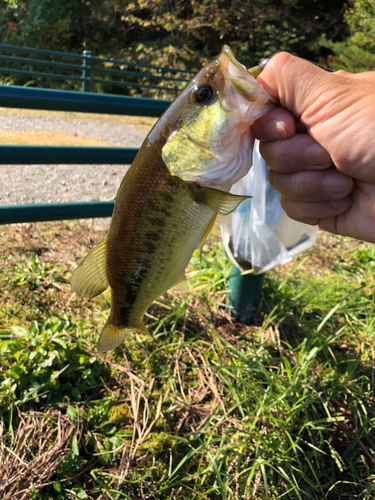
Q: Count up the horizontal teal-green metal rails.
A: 6